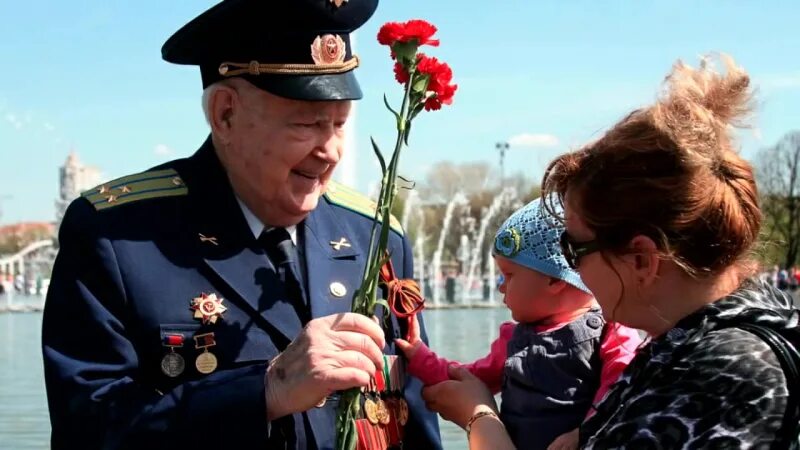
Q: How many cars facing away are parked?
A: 0